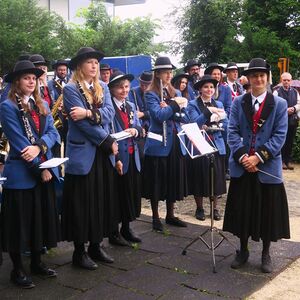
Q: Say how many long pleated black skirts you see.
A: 6